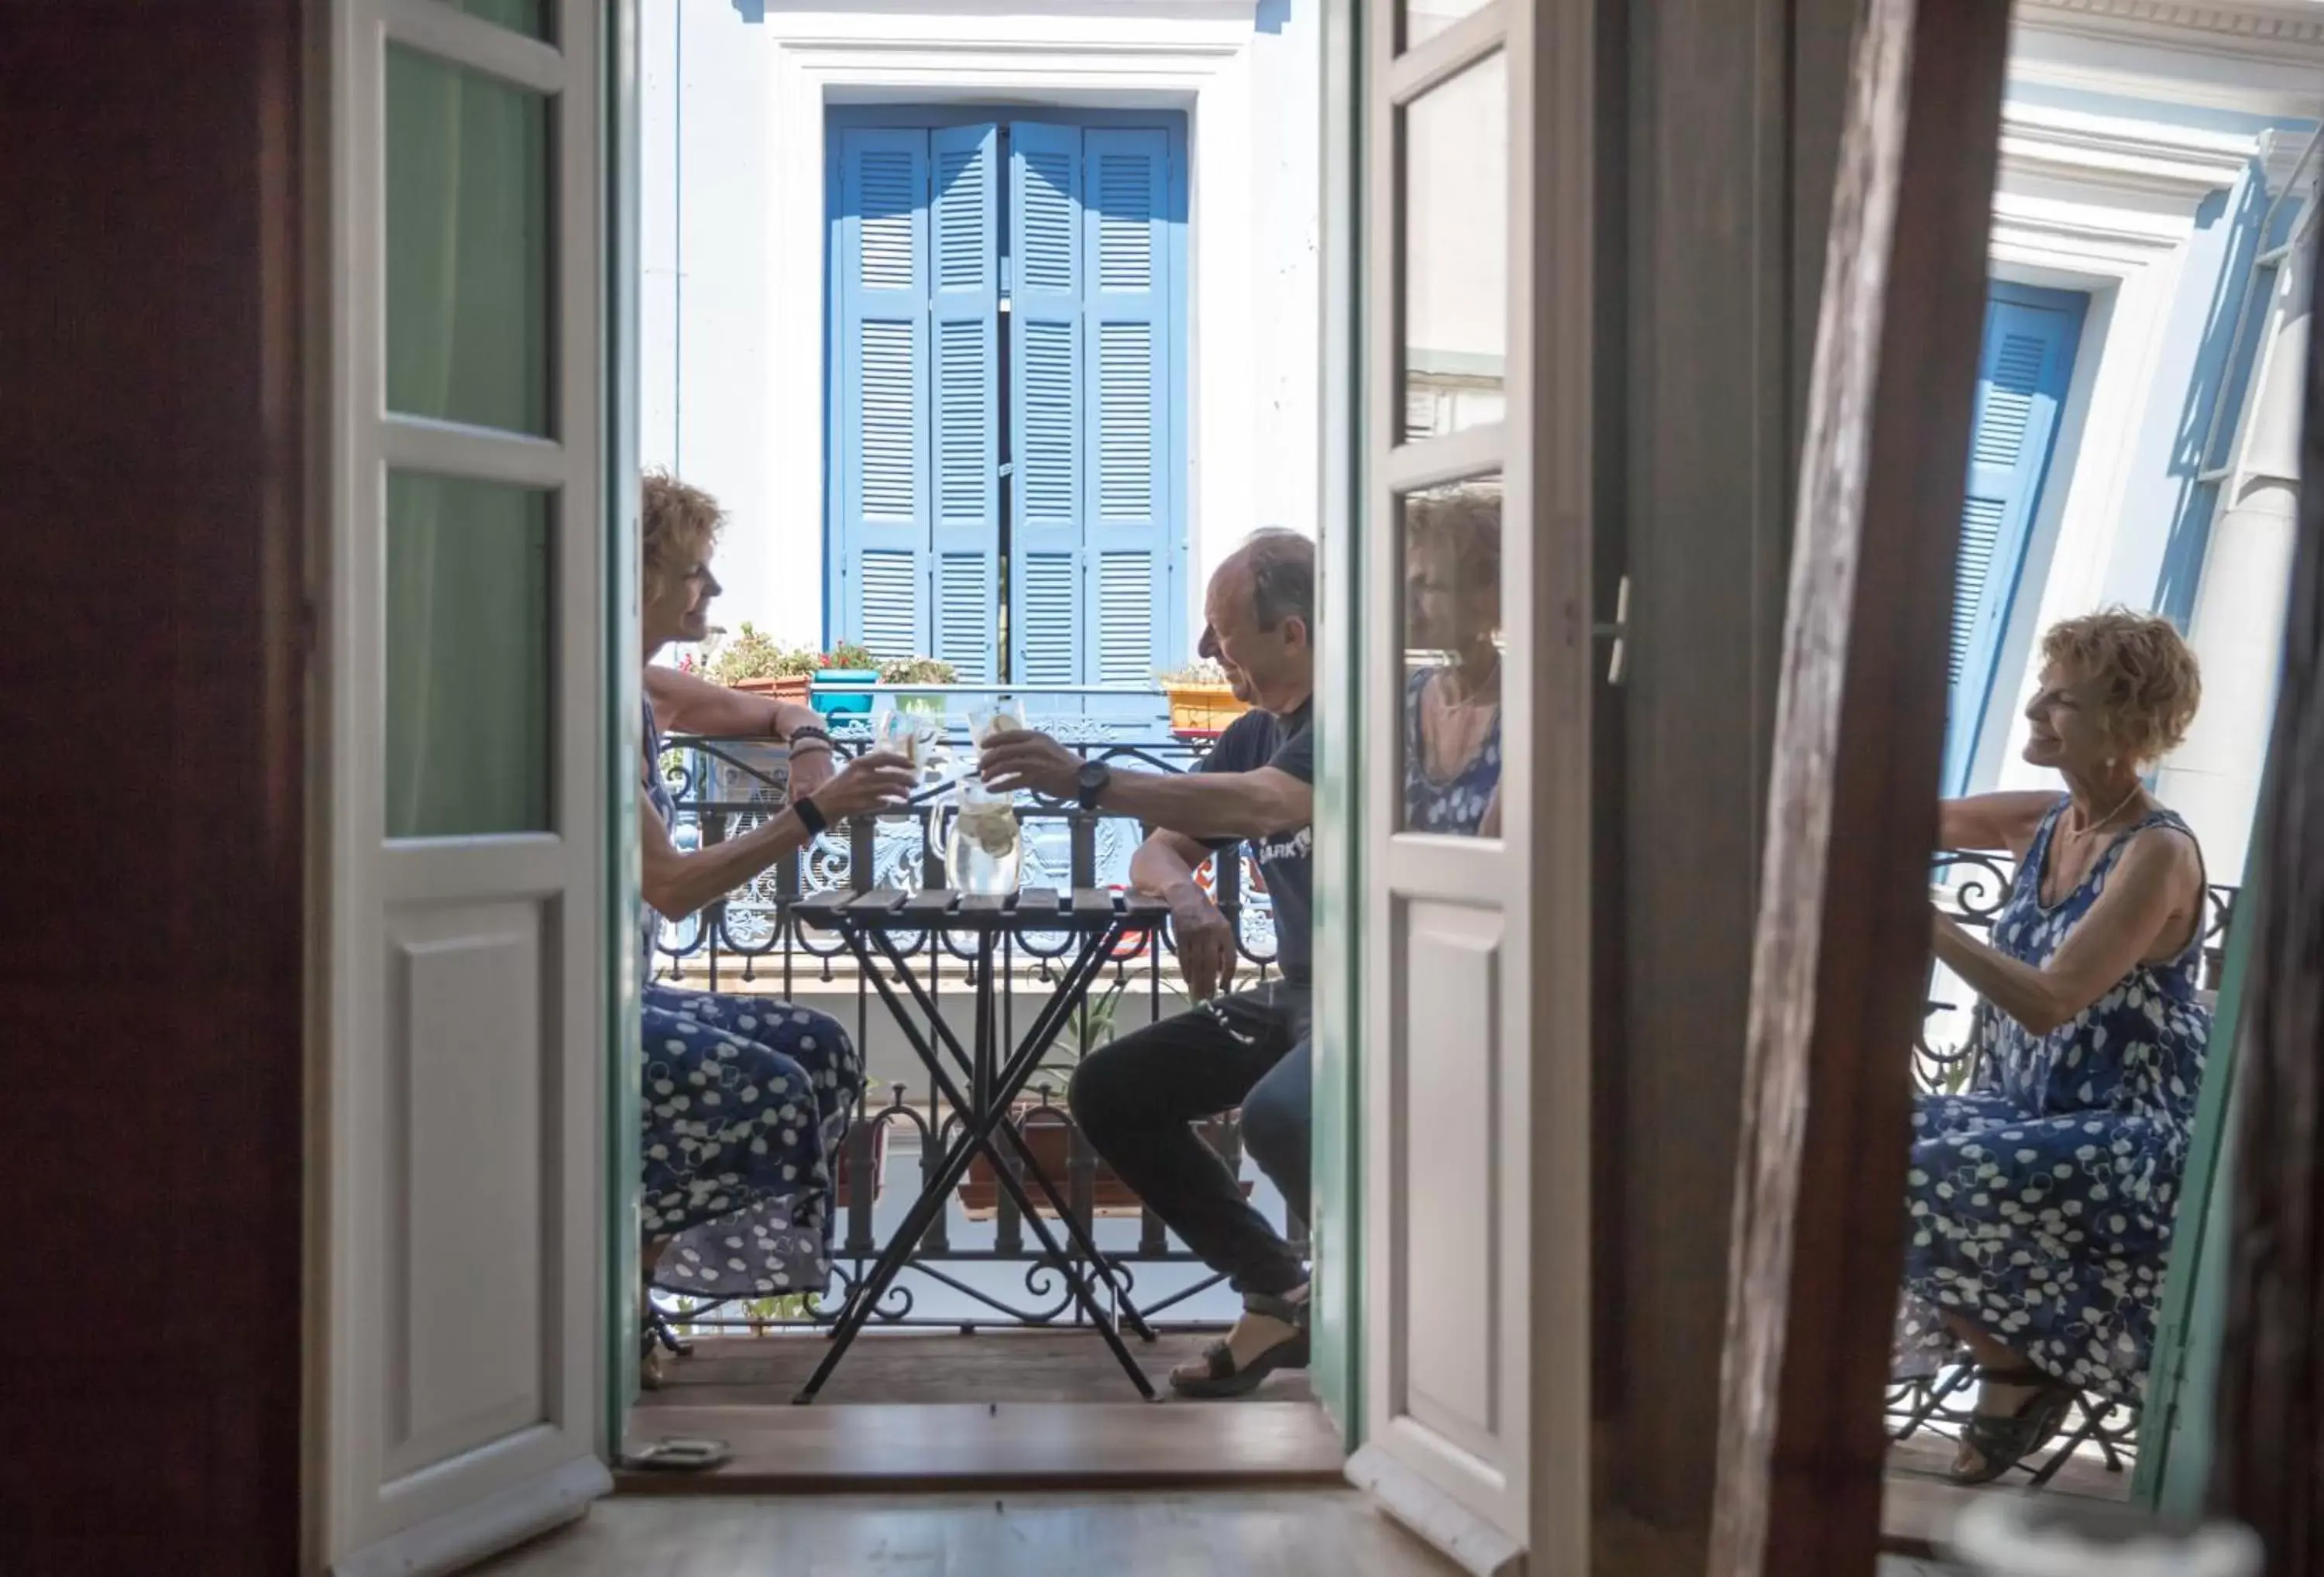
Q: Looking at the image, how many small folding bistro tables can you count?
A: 1